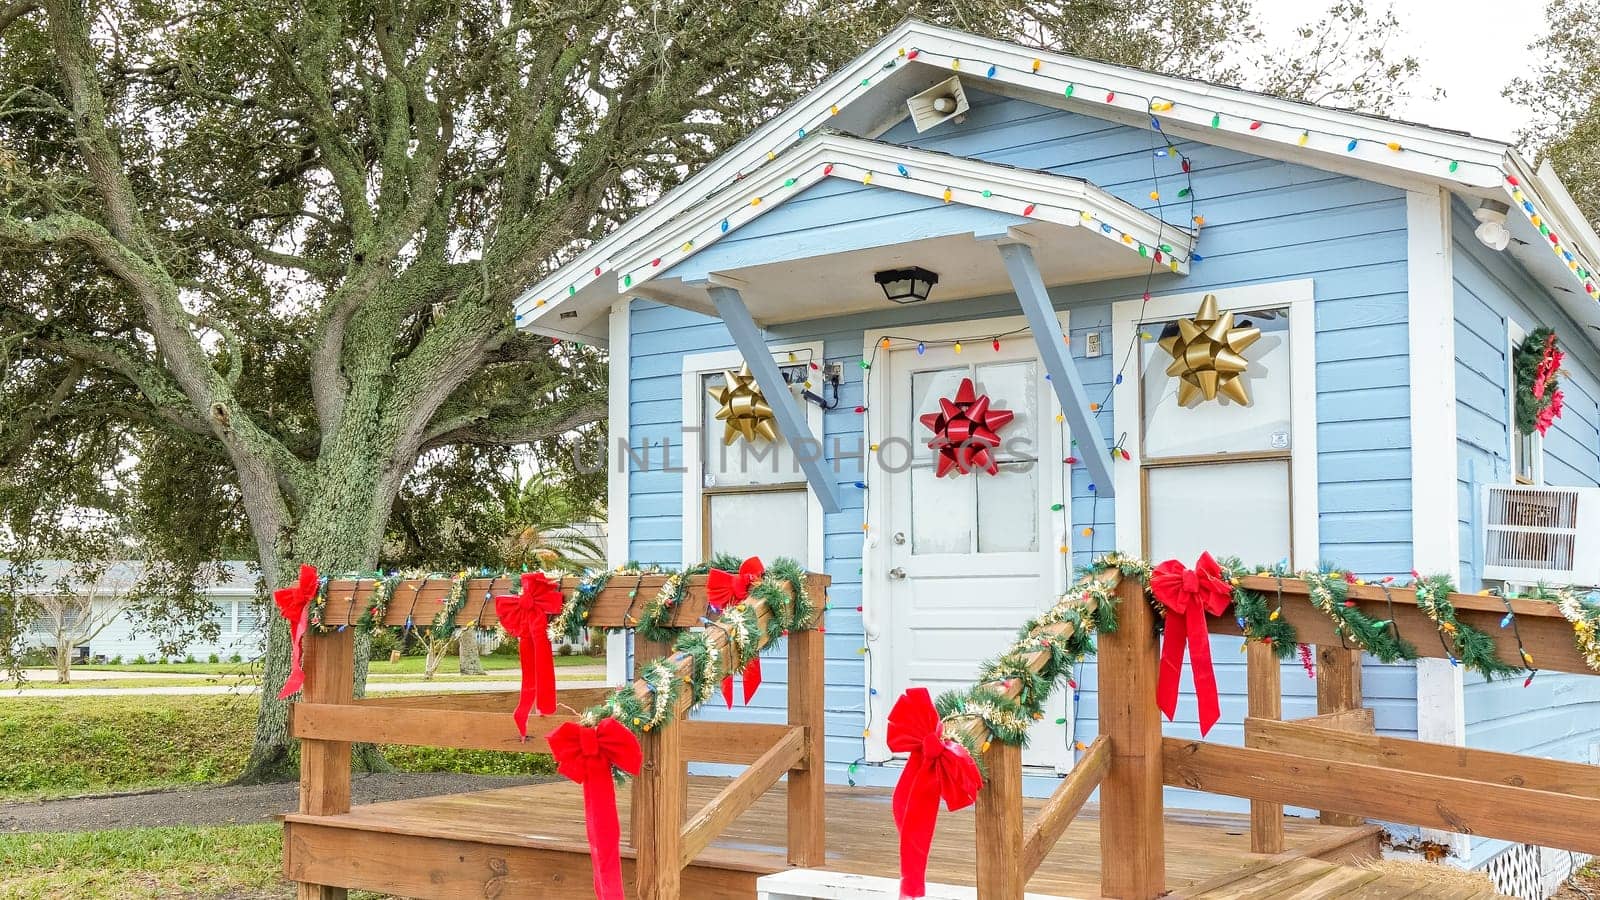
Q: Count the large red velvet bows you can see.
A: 6